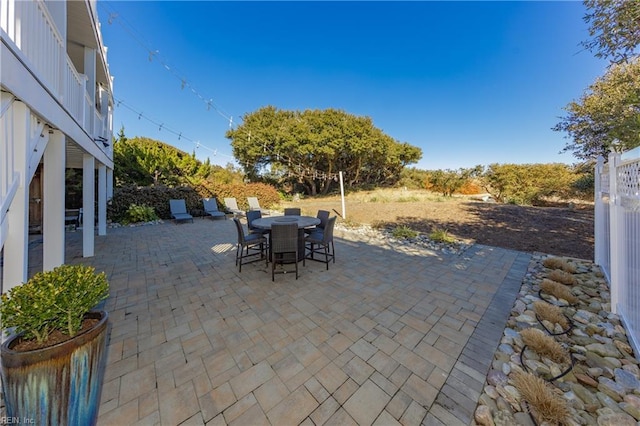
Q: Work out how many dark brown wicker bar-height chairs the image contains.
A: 6